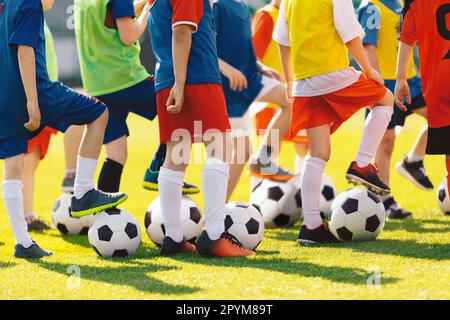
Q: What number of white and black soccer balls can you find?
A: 8